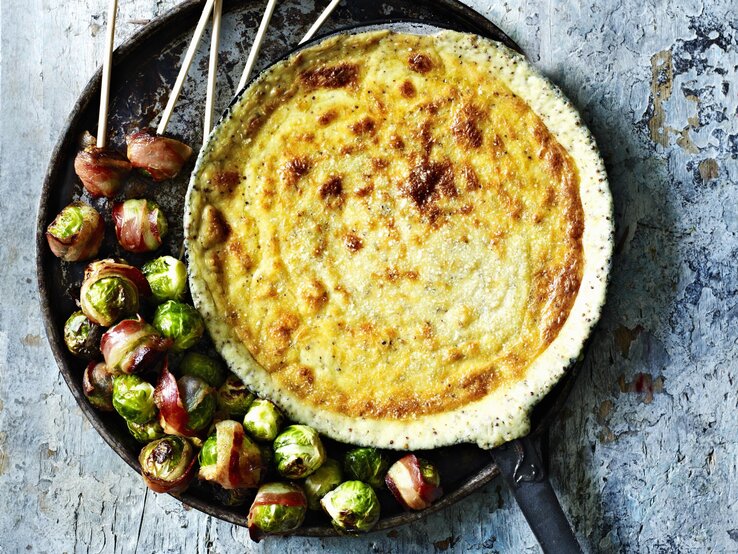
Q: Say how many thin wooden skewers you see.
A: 5